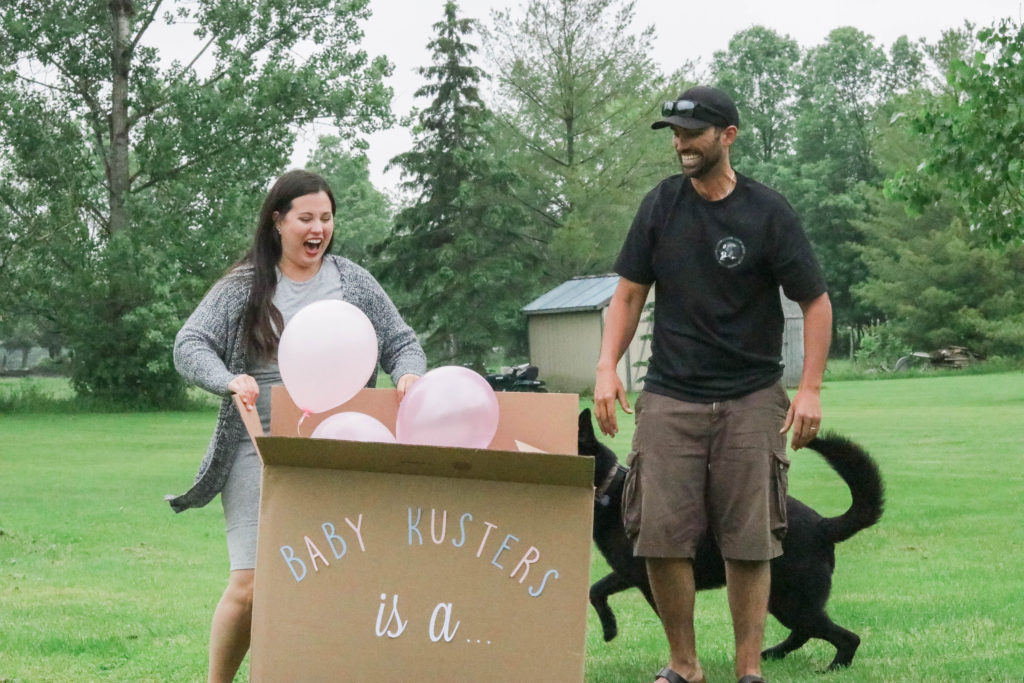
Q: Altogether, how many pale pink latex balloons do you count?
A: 3